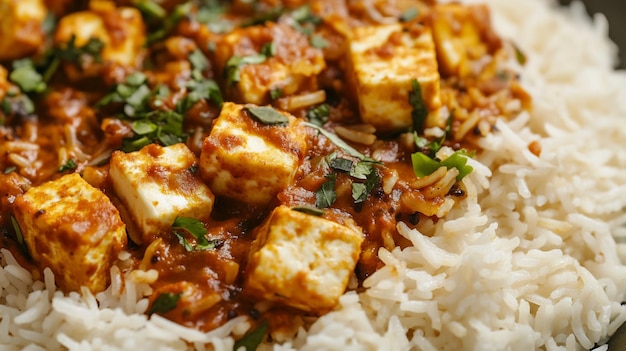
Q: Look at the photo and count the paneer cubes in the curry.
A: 9